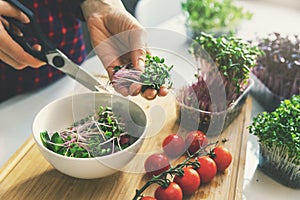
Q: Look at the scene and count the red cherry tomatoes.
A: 8